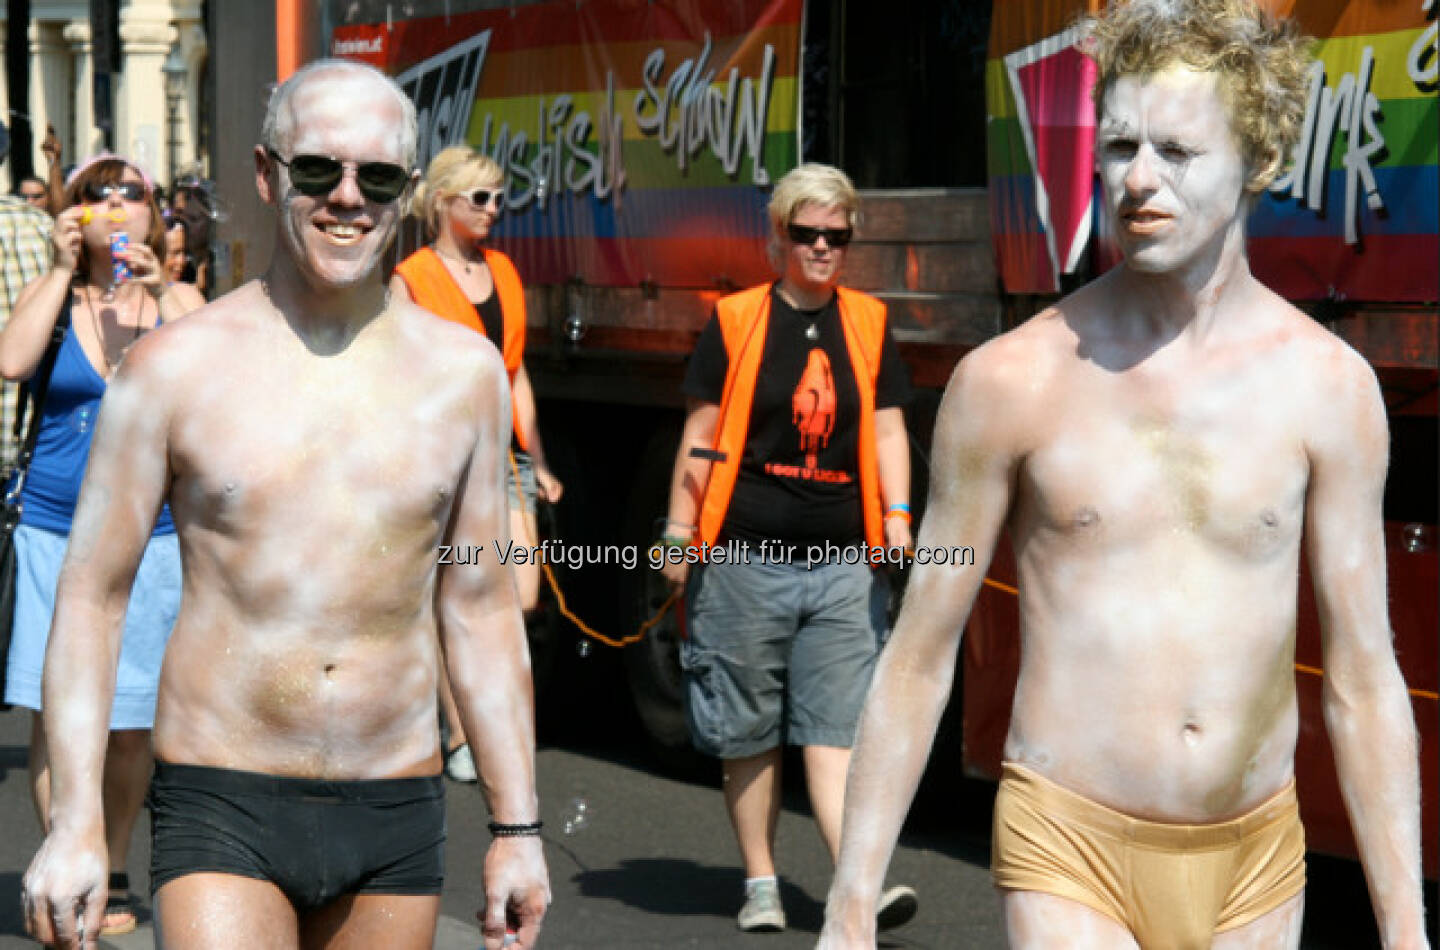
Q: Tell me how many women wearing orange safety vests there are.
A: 2